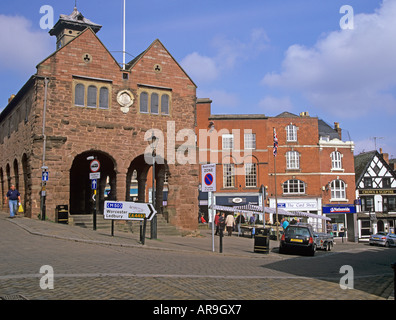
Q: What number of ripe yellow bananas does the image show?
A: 0